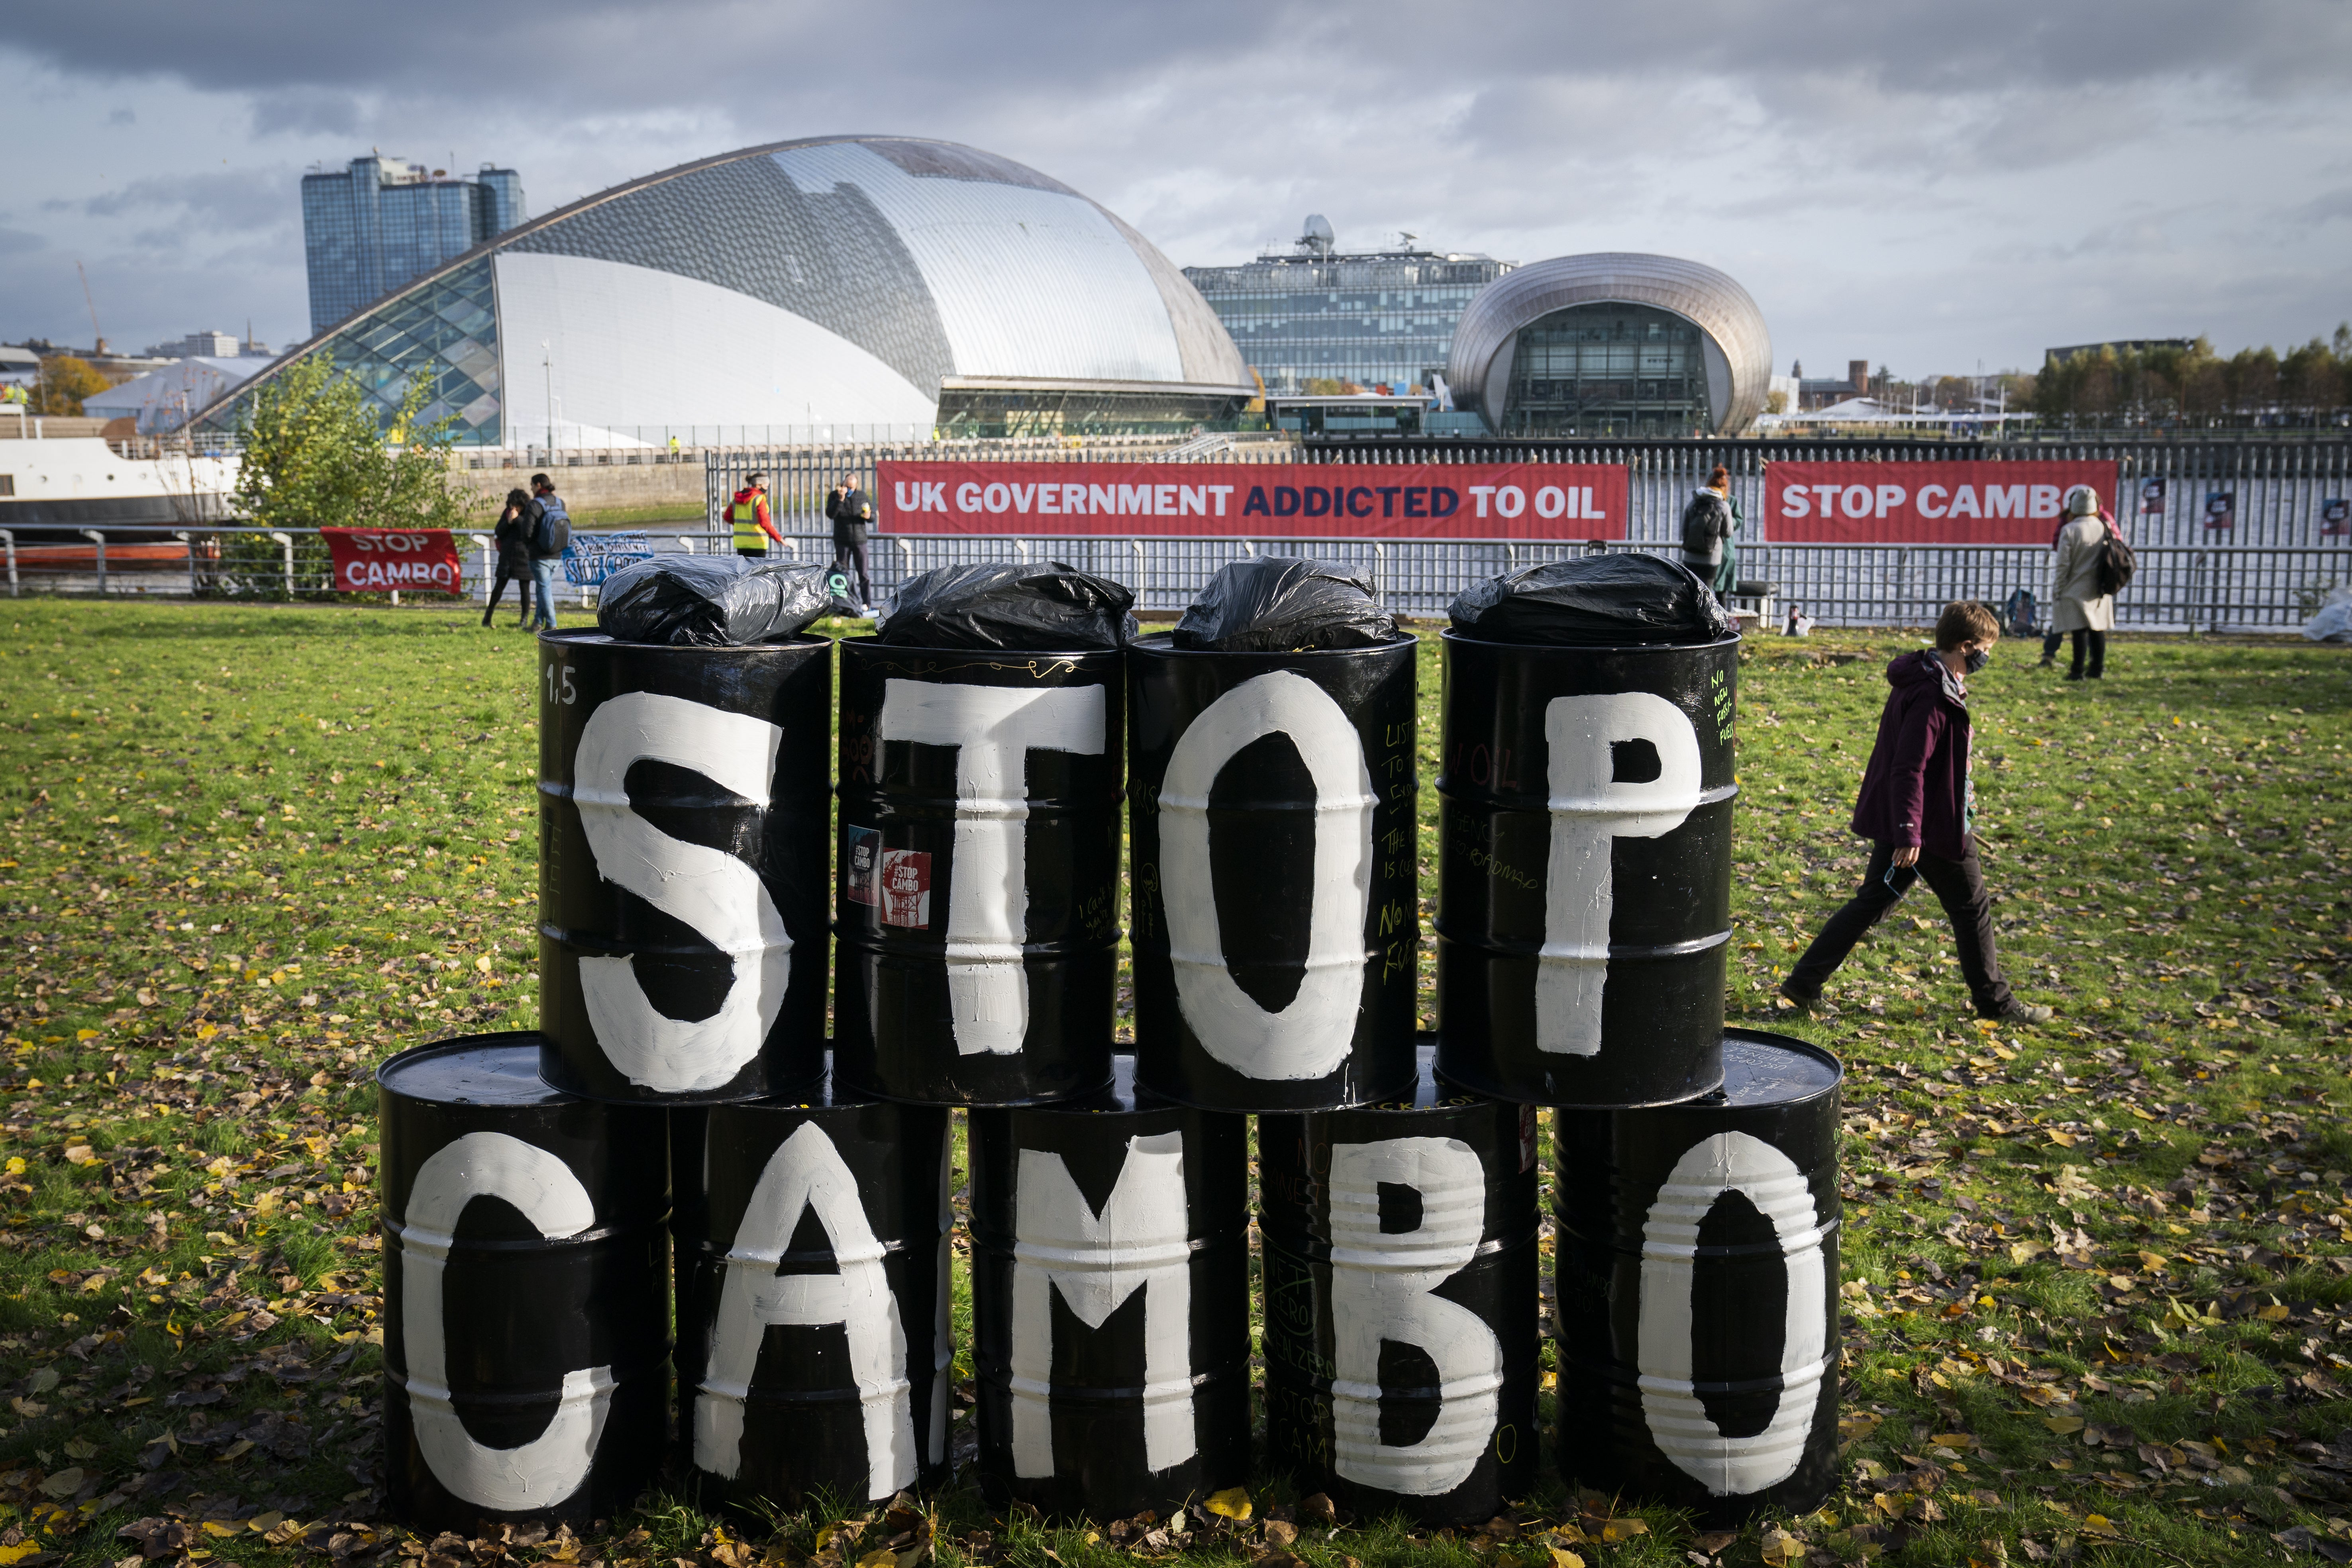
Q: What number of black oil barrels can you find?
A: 9